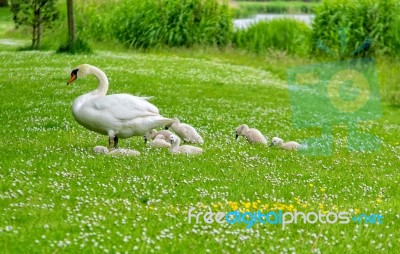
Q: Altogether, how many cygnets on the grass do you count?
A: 7